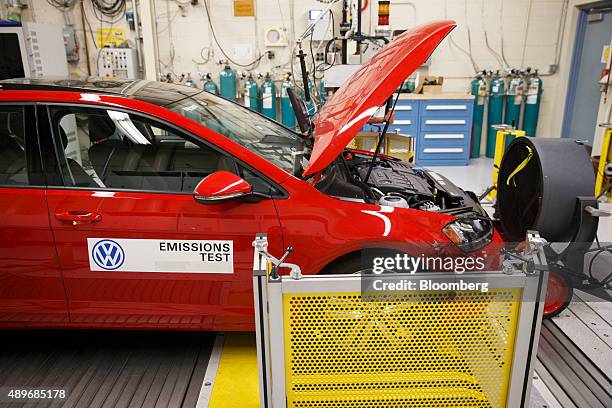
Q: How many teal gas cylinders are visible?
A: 12